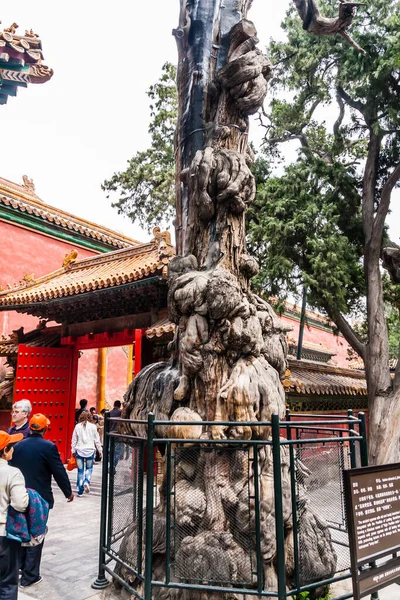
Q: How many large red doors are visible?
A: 1